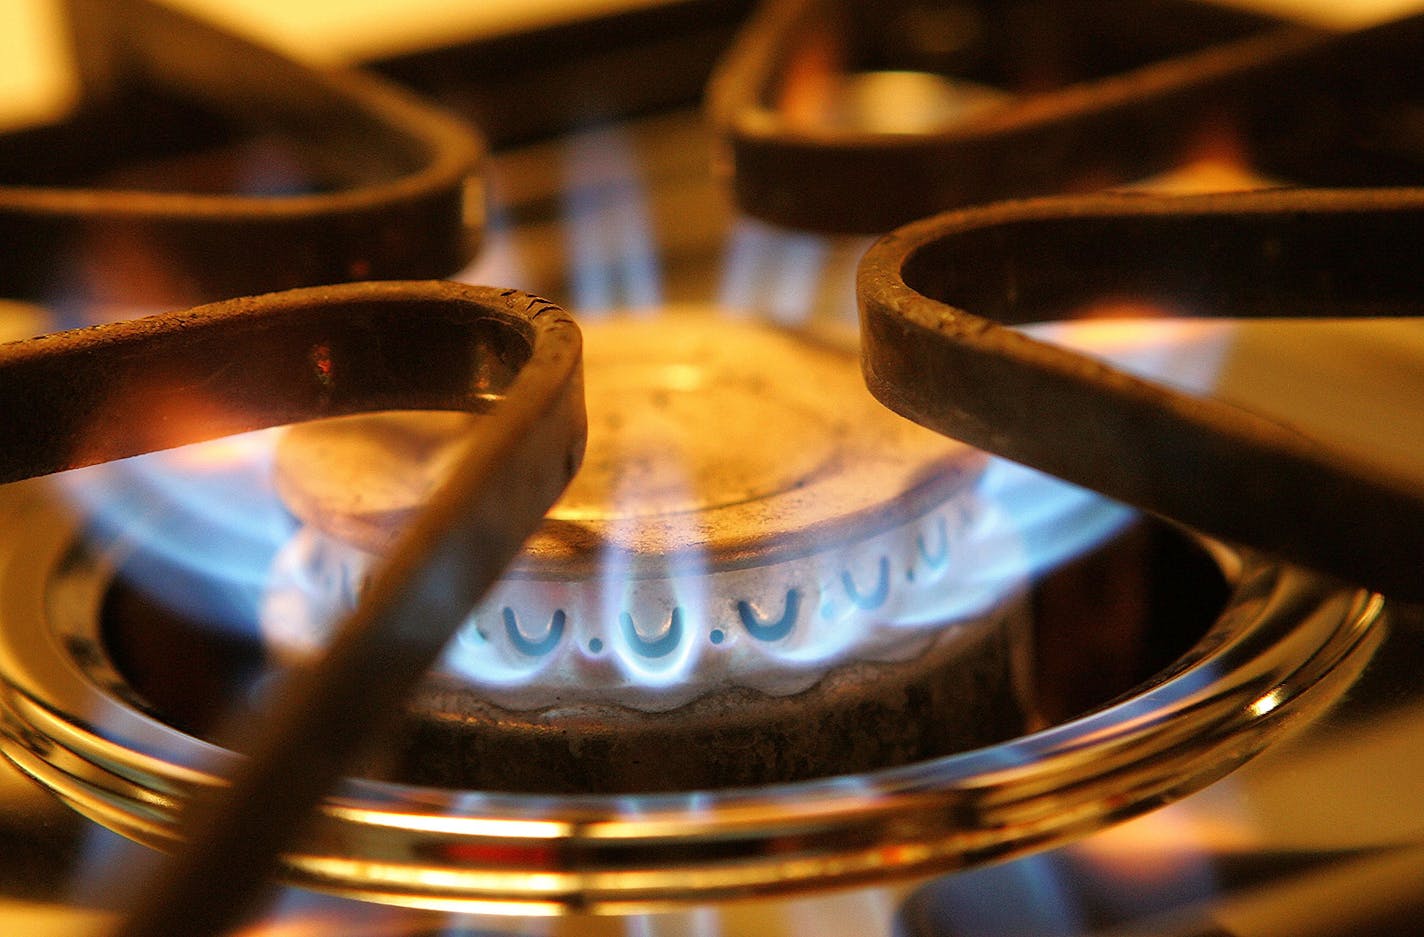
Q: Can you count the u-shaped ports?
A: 5